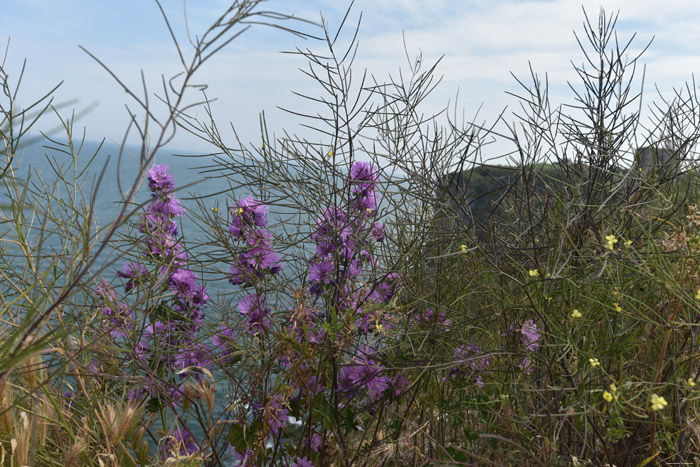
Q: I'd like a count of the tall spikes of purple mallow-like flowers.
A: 3